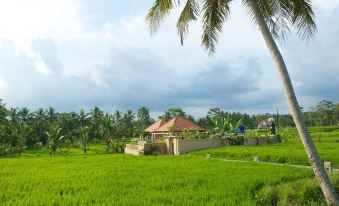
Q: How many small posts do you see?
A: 3